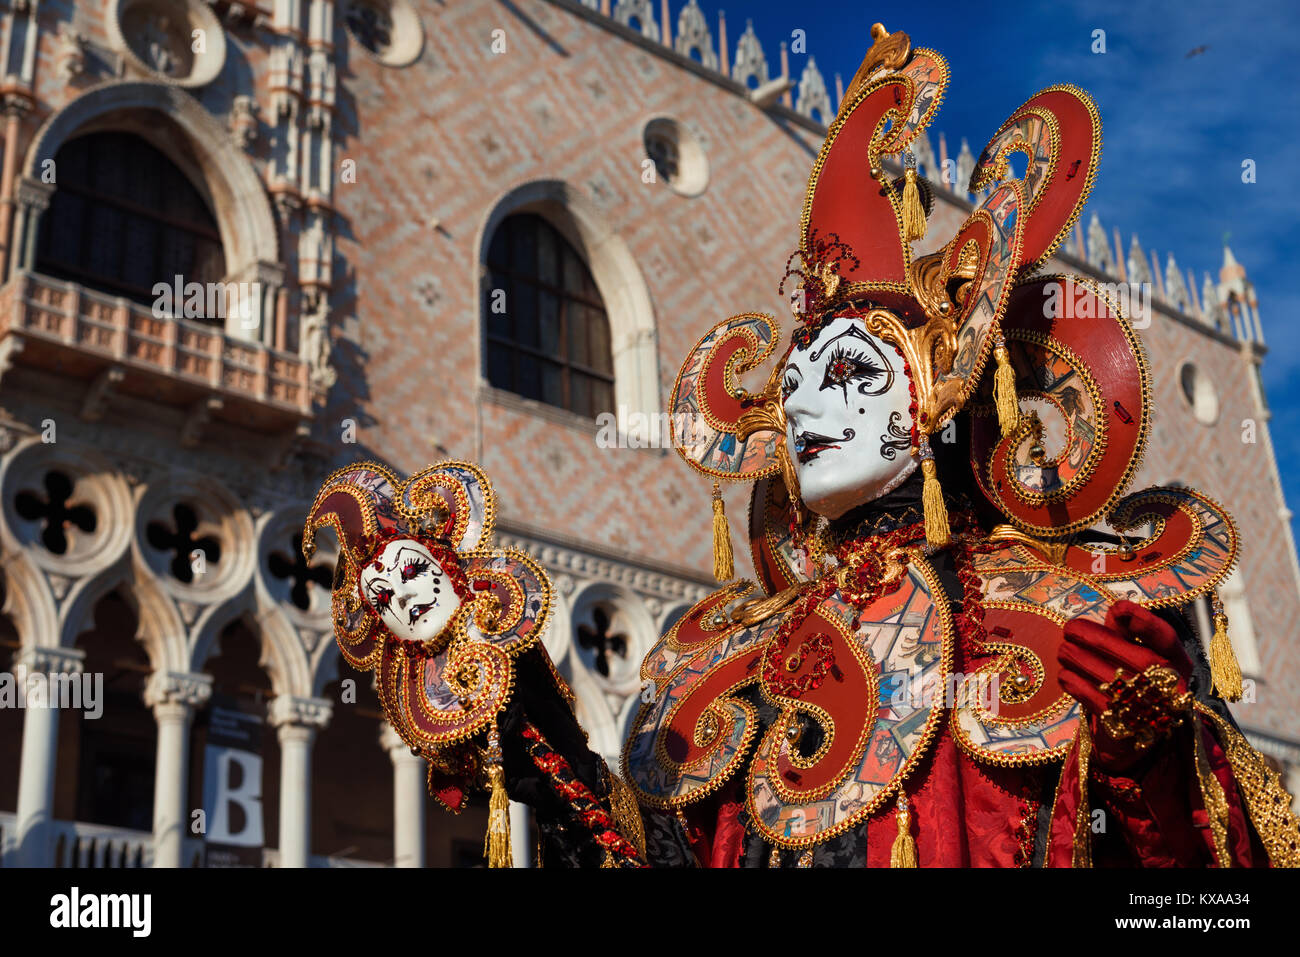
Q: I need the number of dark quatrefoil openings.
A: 4